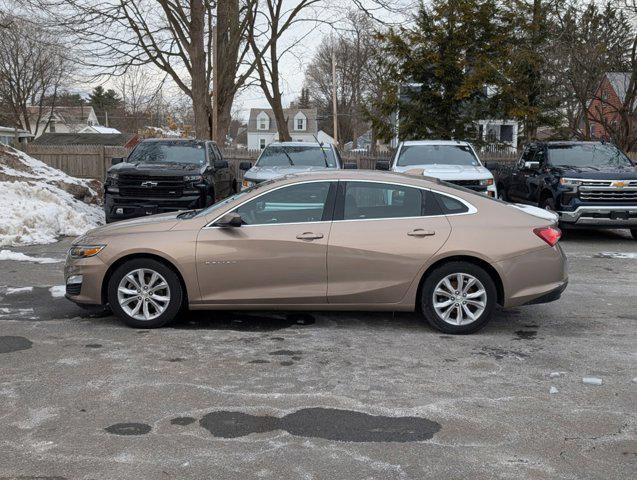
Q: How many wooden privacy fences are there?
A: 1